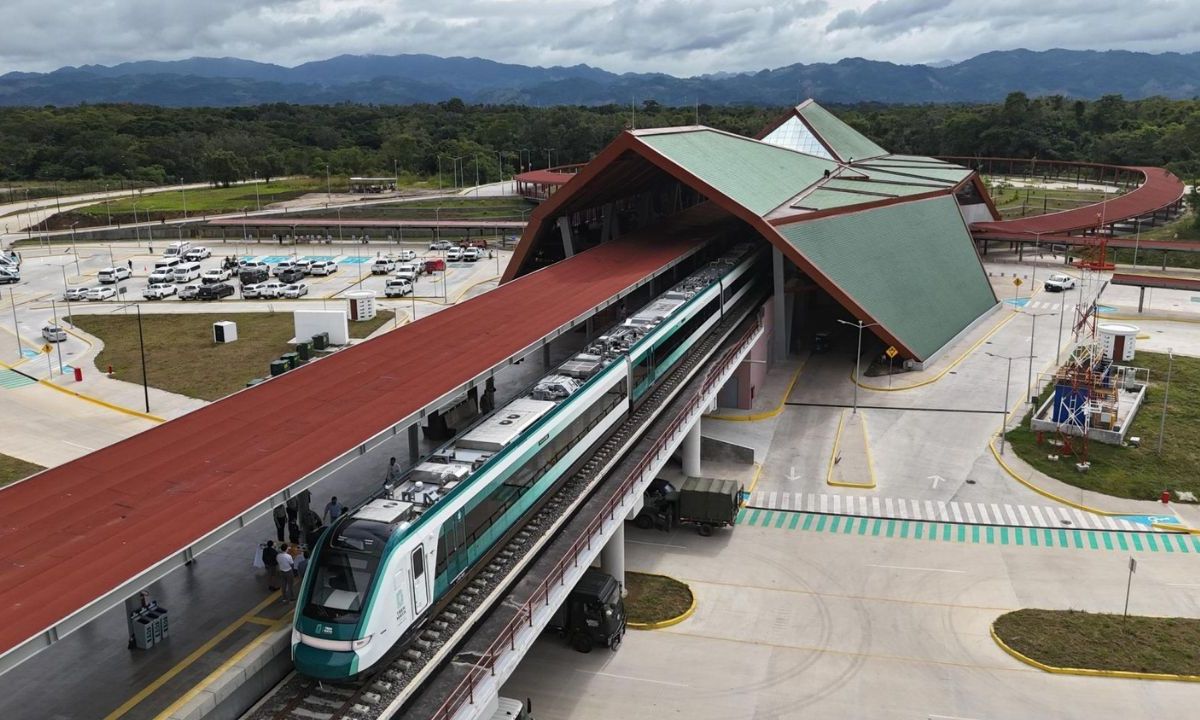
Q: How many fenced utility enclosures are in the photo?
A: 1